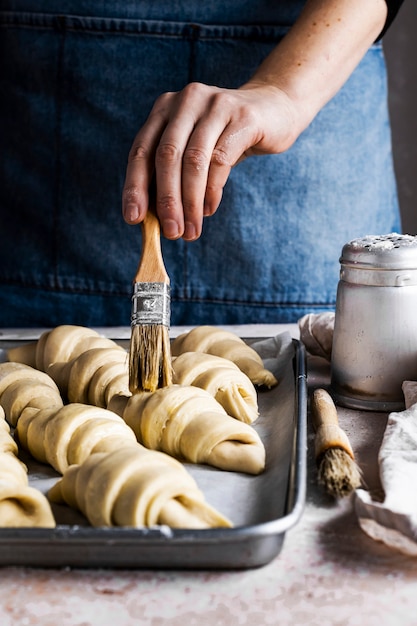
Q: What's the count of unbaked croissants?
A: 10